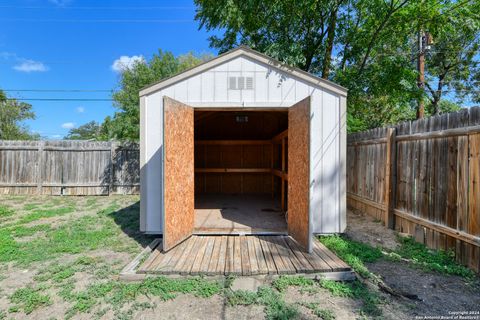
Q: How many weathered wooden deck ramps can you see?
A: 1